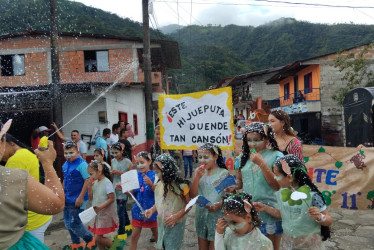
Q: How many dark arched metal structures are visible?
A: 1